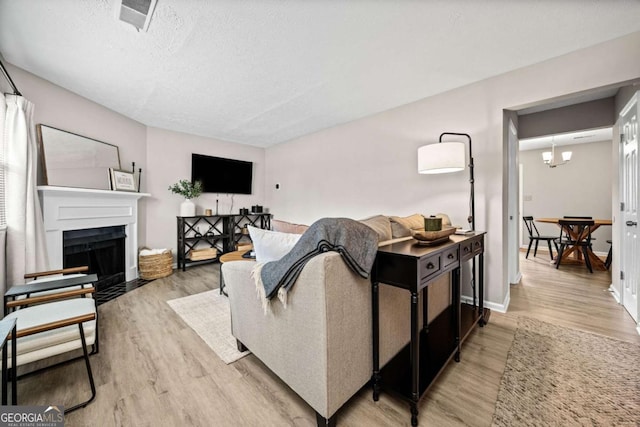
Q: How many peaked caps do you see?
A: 0